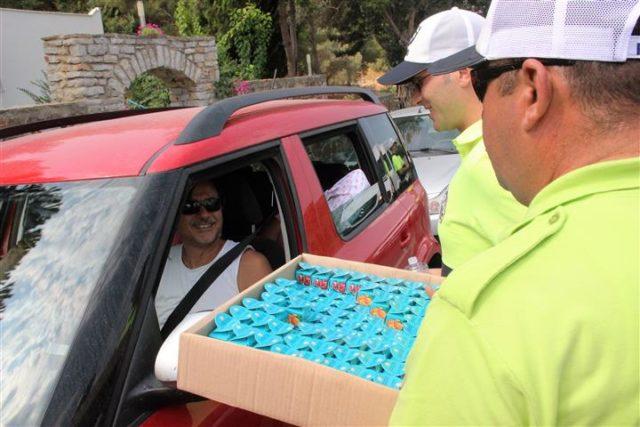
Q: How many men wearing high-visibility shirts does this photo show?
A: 2